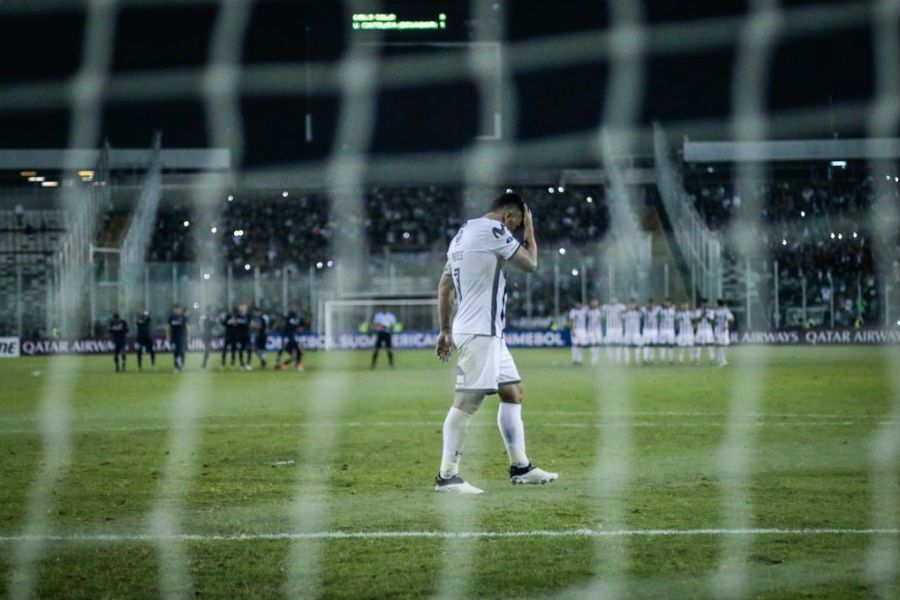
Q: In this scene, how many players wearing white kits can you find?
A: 10